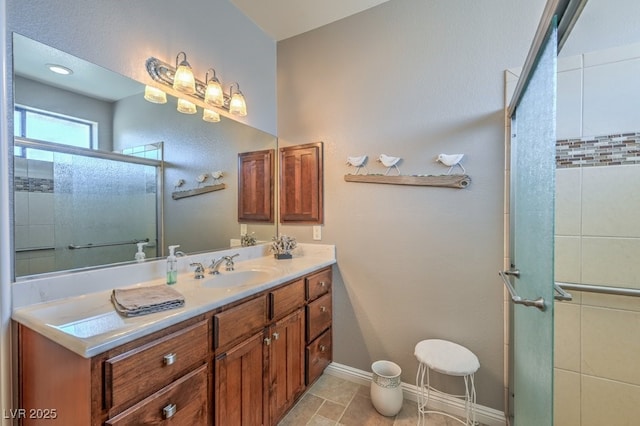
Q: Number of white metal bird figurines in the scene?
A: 3